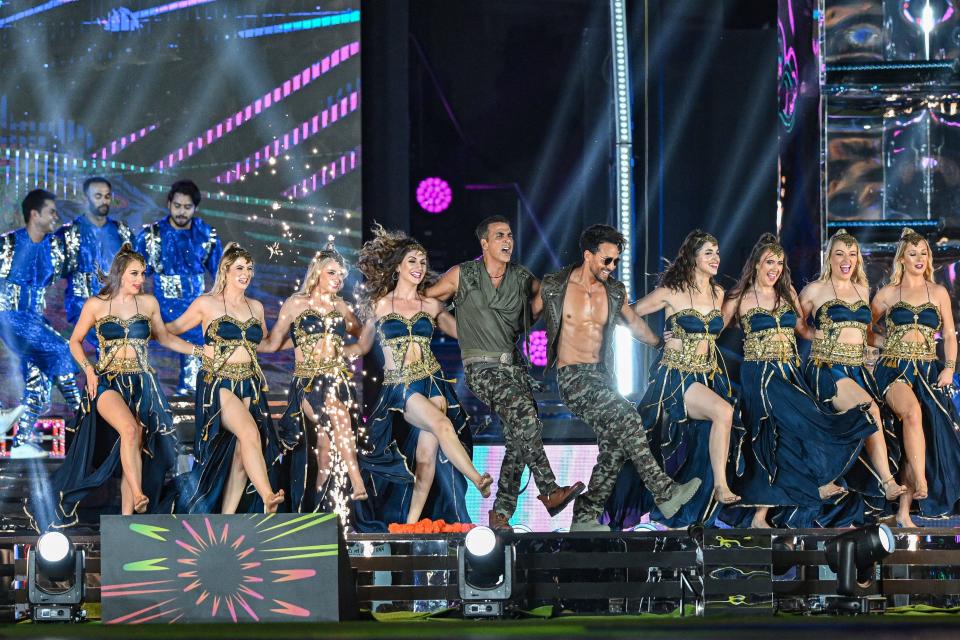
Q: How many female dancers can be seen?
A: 8